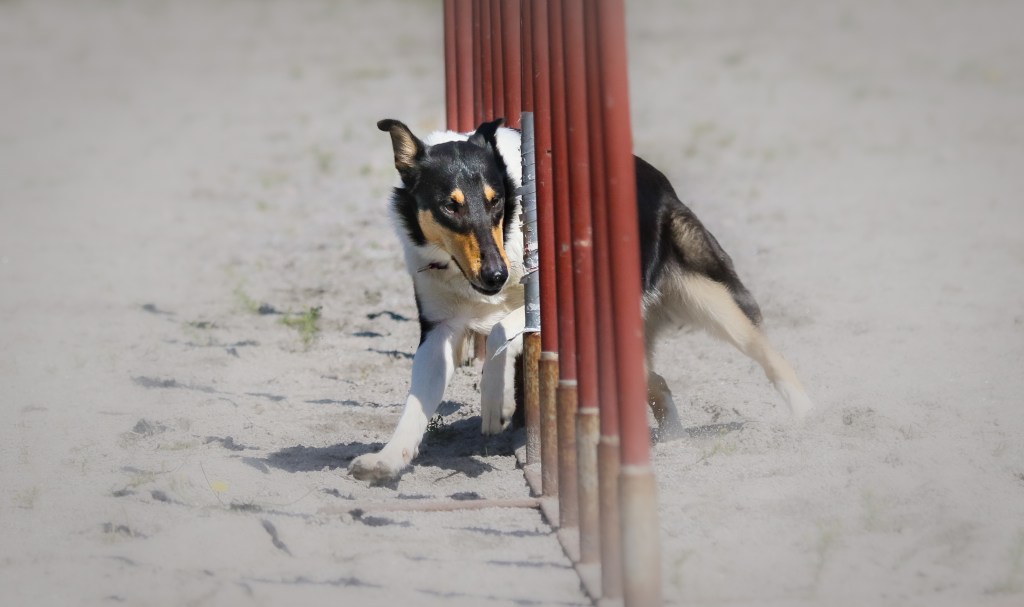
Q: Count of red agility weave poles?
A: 12